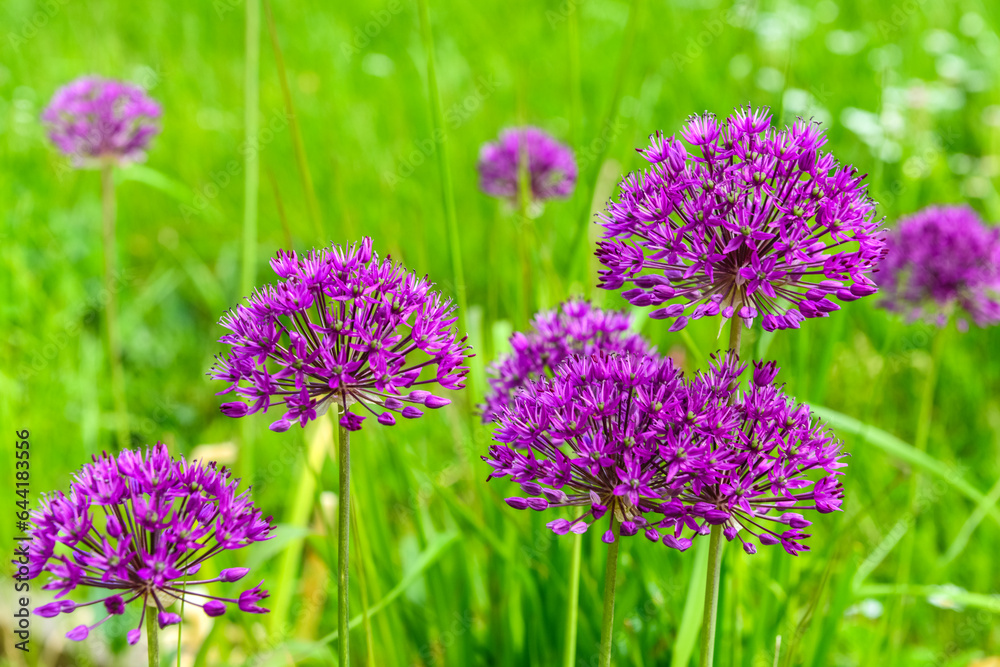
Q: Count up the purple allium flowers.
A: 9